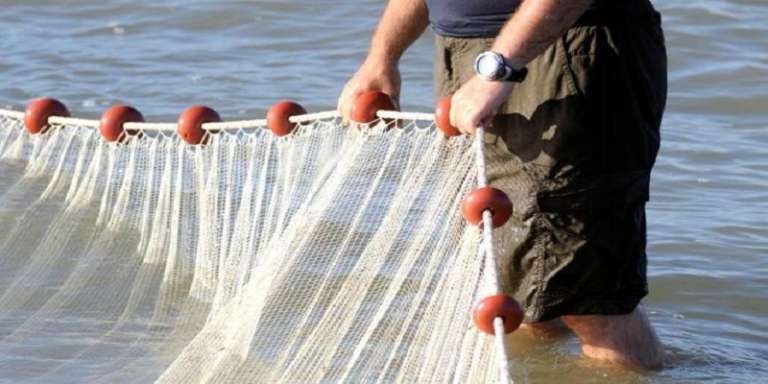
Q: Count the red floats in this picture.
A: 8